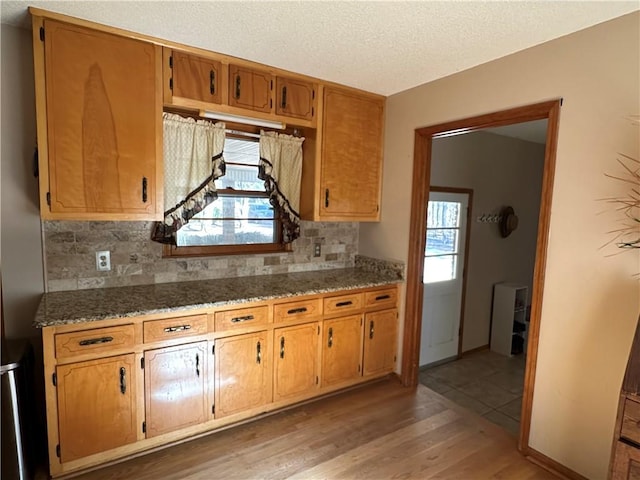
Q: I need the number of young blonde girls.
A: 0